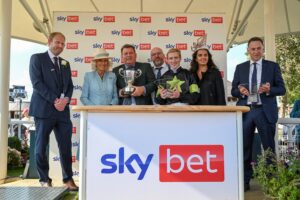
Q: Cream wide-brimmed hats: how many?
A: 1